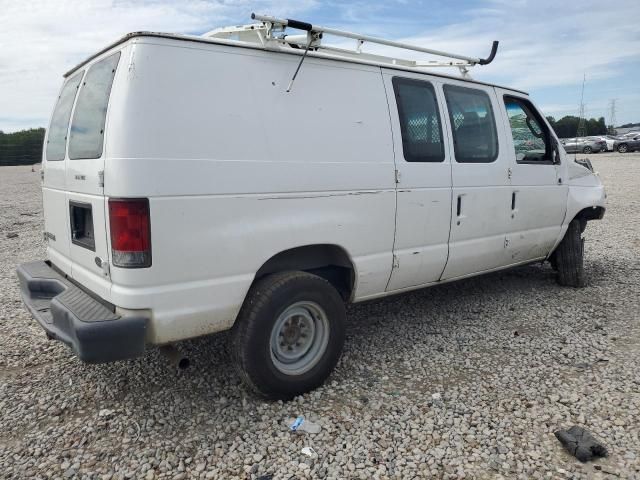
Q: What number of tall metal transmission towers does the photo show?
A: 2